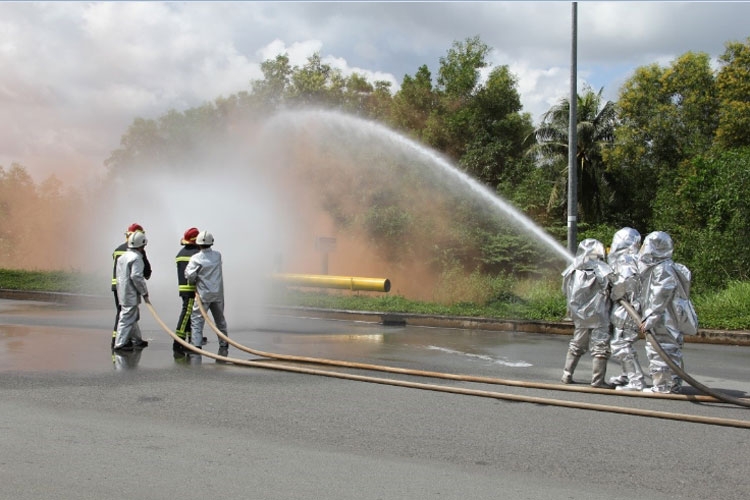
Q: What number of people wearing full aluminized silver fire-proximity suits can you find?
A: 3